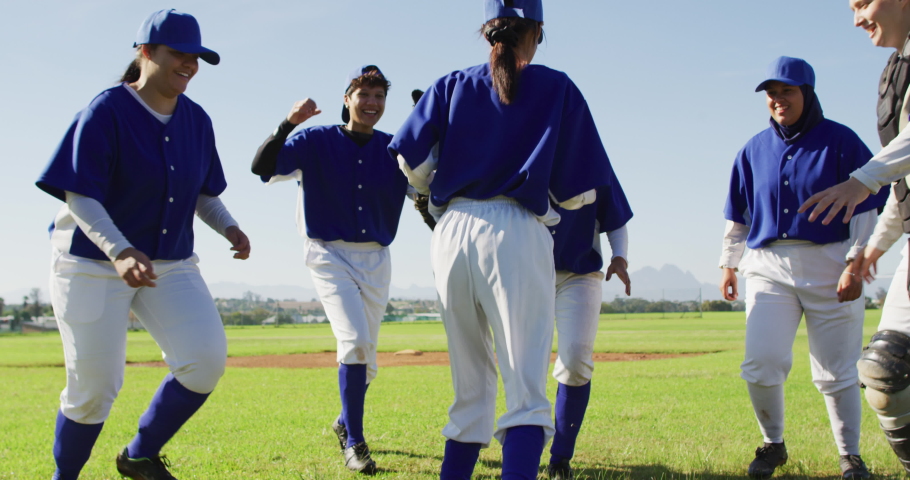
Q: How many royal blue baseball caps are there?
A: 4